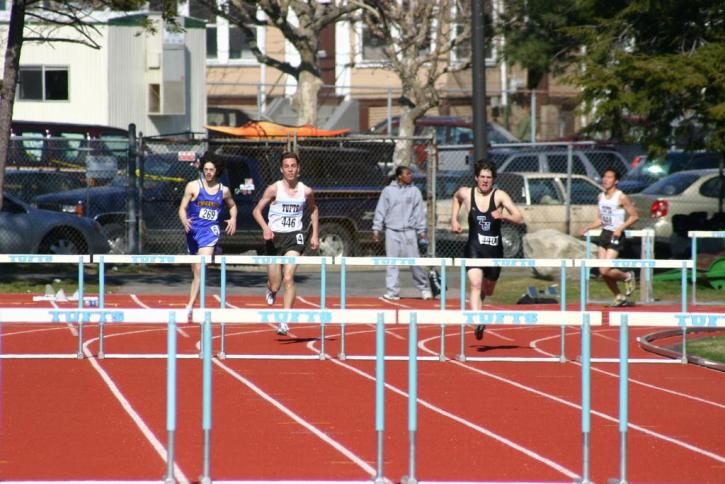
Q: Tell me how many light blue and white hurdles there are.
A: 12